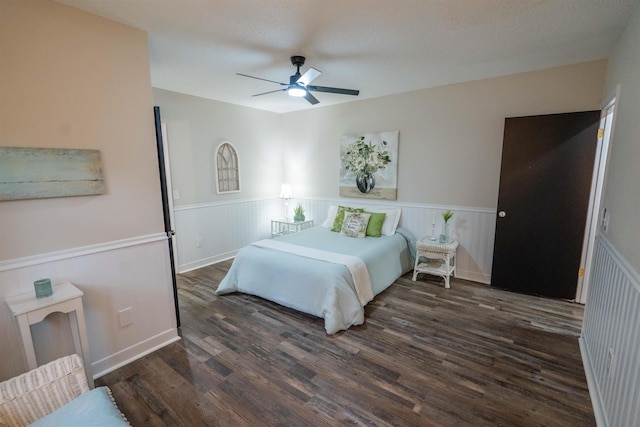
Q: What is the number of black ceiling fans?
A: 1